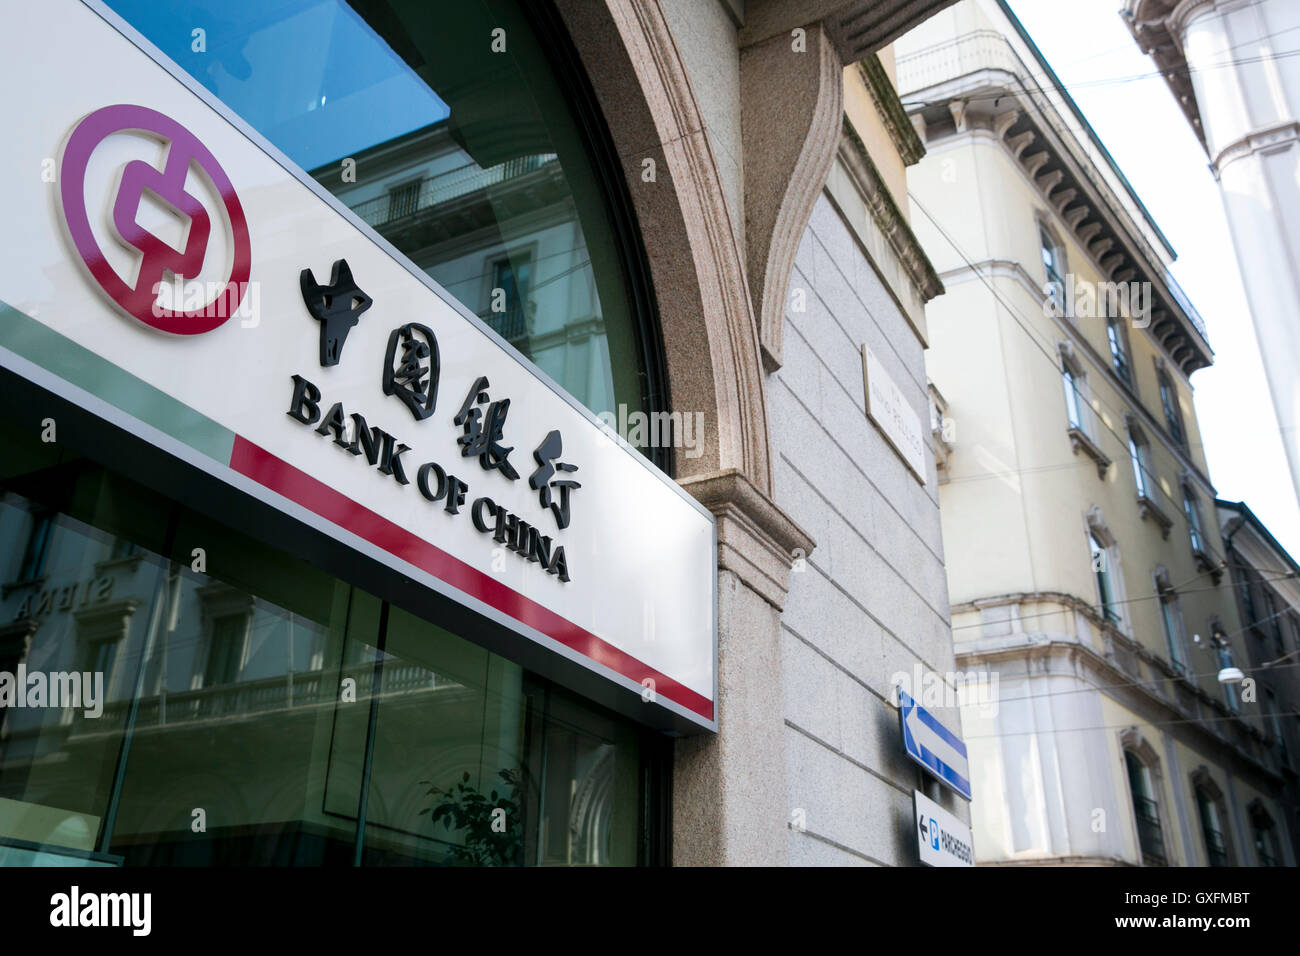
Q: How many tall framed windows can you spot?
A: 12